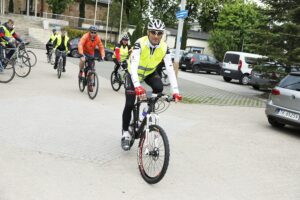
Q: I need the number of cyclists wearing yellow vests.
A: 5